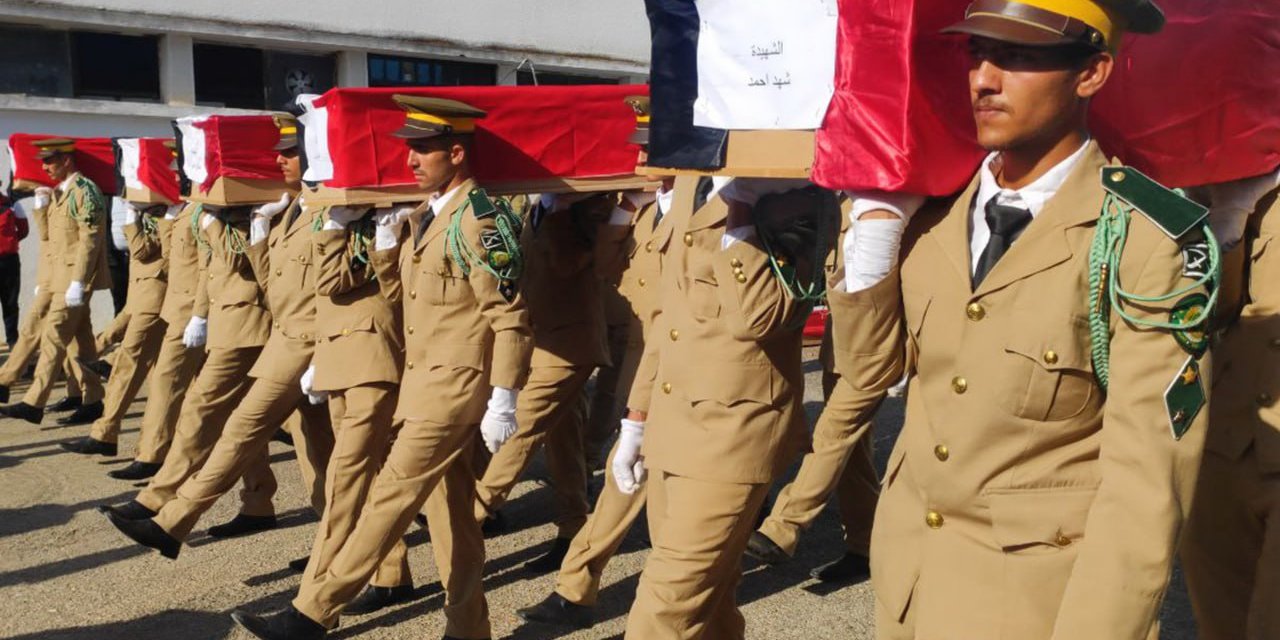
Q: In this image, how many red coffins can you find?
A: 5